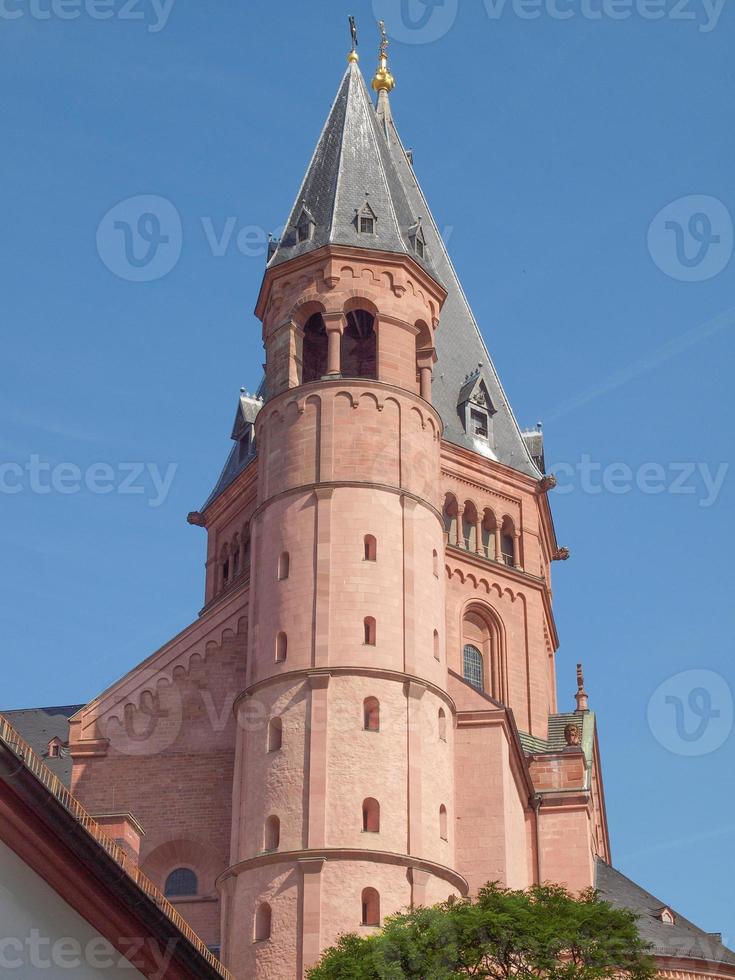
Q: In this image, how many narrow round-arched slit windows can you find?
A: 14